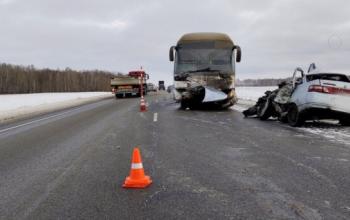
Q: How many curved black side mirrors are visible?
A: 2